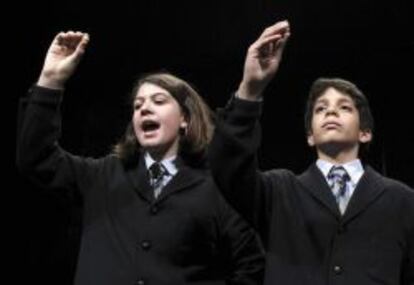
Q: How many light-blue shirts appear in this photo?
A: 2